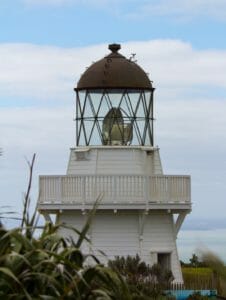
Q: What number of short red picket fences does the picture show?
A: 0